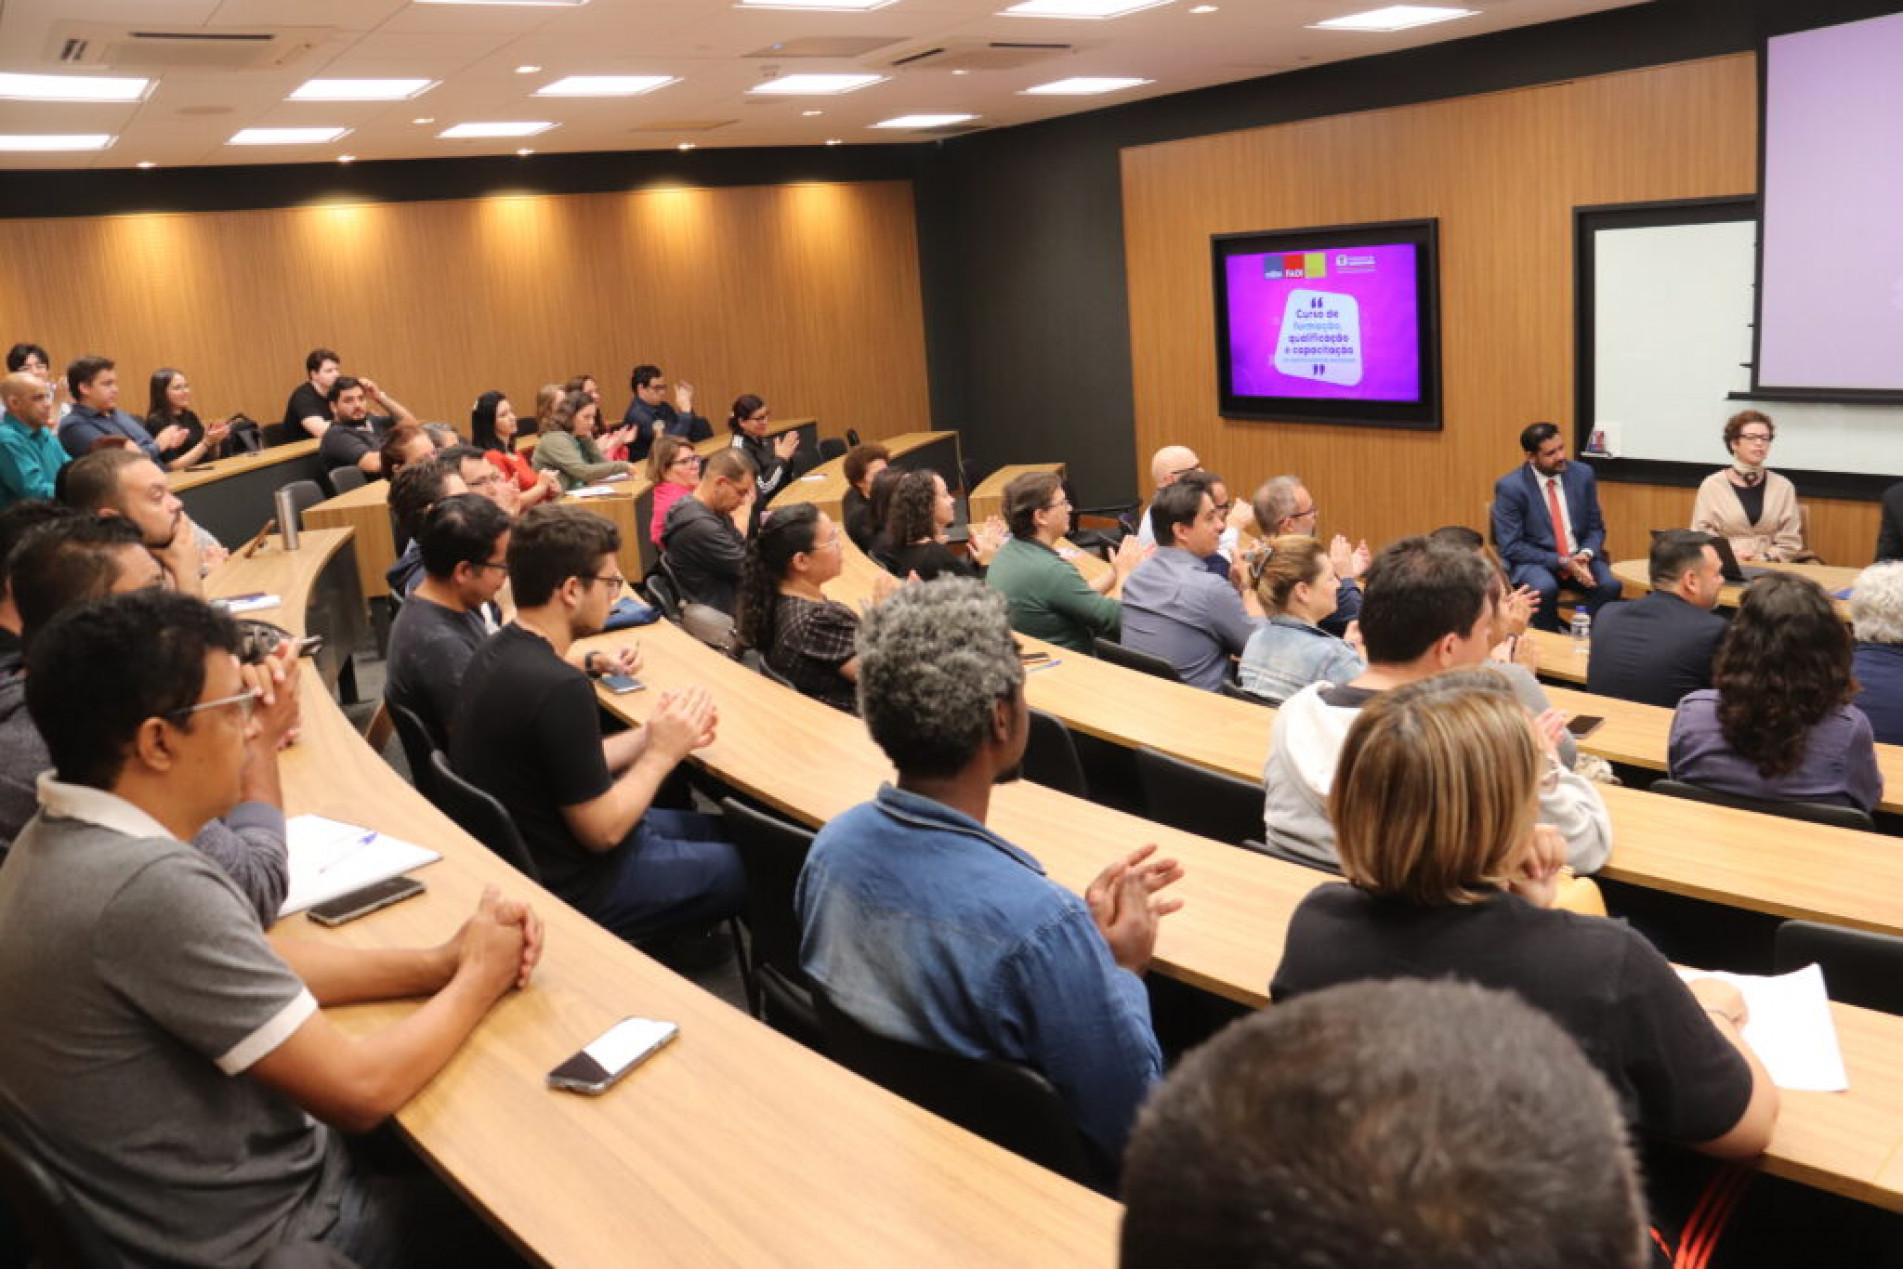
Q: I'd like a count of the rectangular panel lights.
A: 13